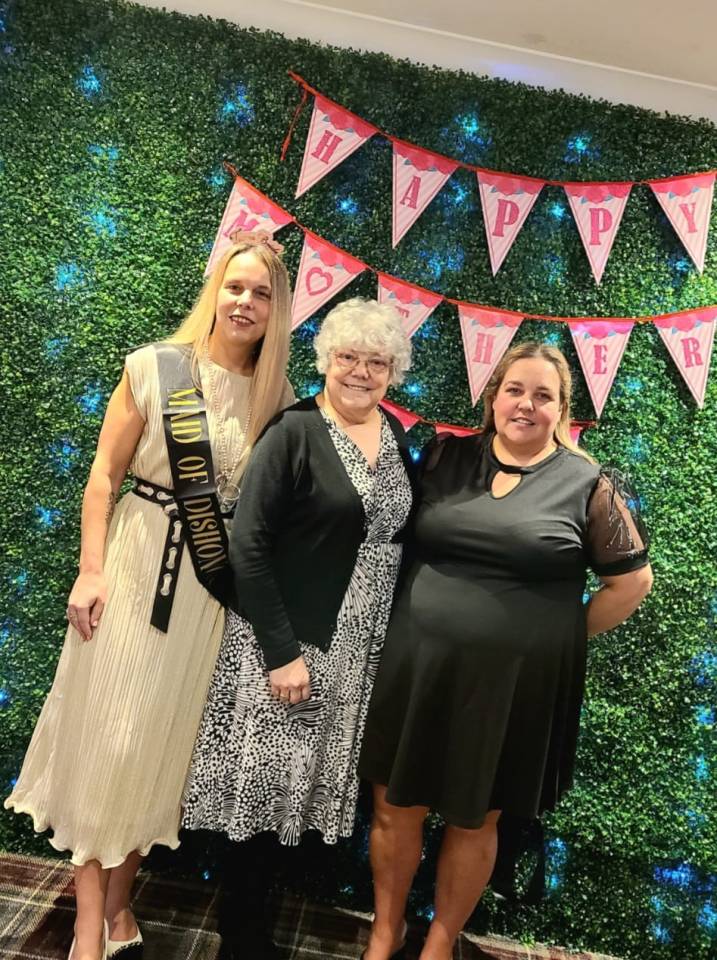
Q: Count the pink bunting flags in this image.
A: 14